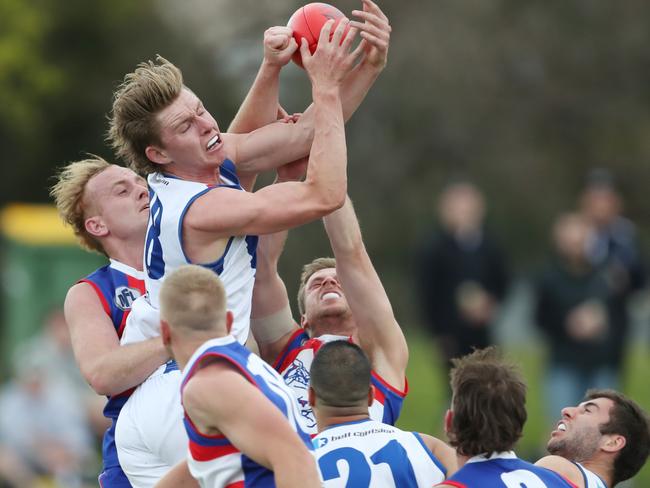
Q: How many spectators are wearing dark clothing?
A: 3